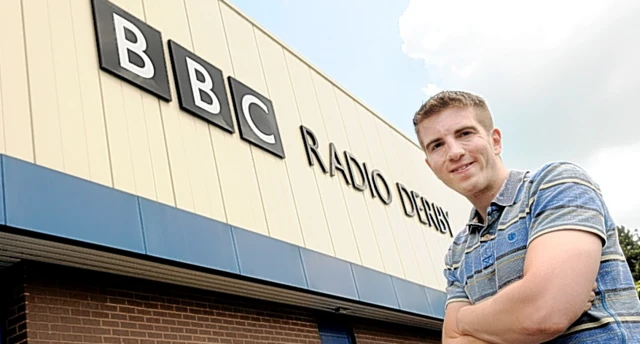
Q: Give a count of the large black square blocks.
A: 3